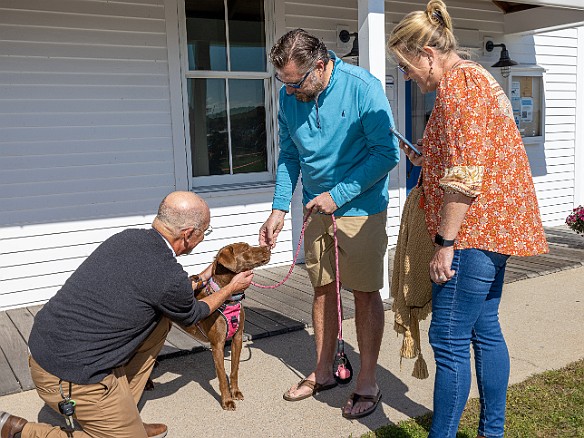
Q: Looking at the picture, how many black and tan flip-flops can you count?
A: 2